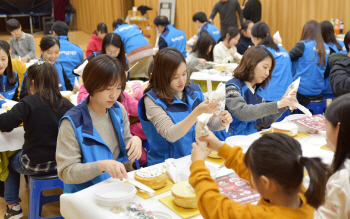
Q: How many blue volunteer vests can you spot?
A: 13